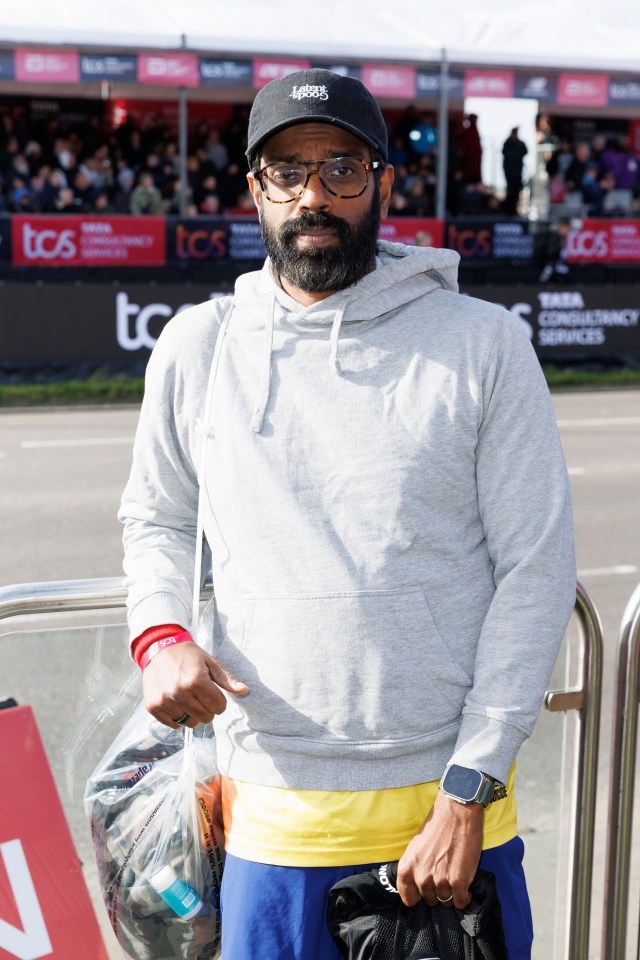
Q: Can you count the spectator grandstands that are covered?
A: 1